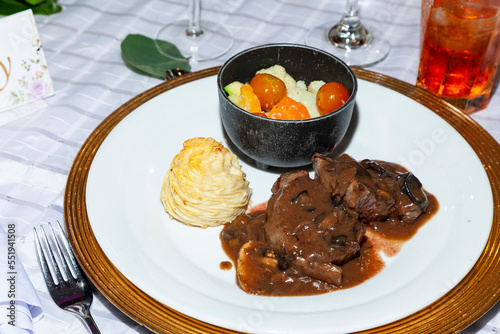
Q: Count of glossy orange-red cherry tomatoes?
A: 2